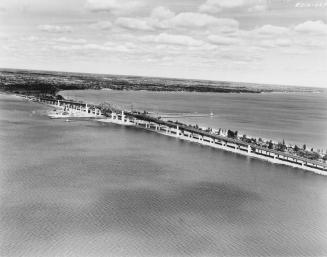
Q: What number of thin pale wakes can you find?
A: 1